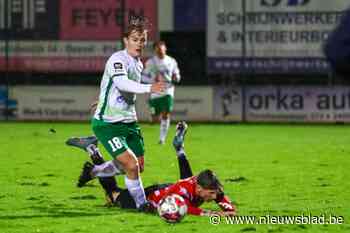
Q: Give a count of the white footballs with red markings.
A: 1